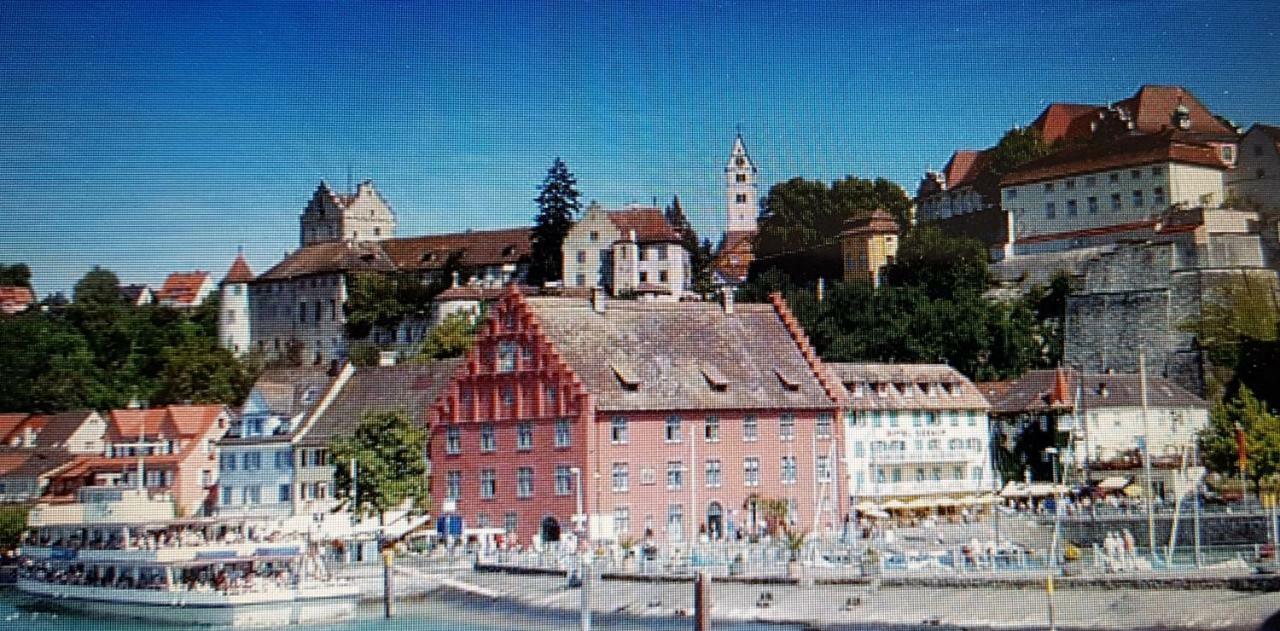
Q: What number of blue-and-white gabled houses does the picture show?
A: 1